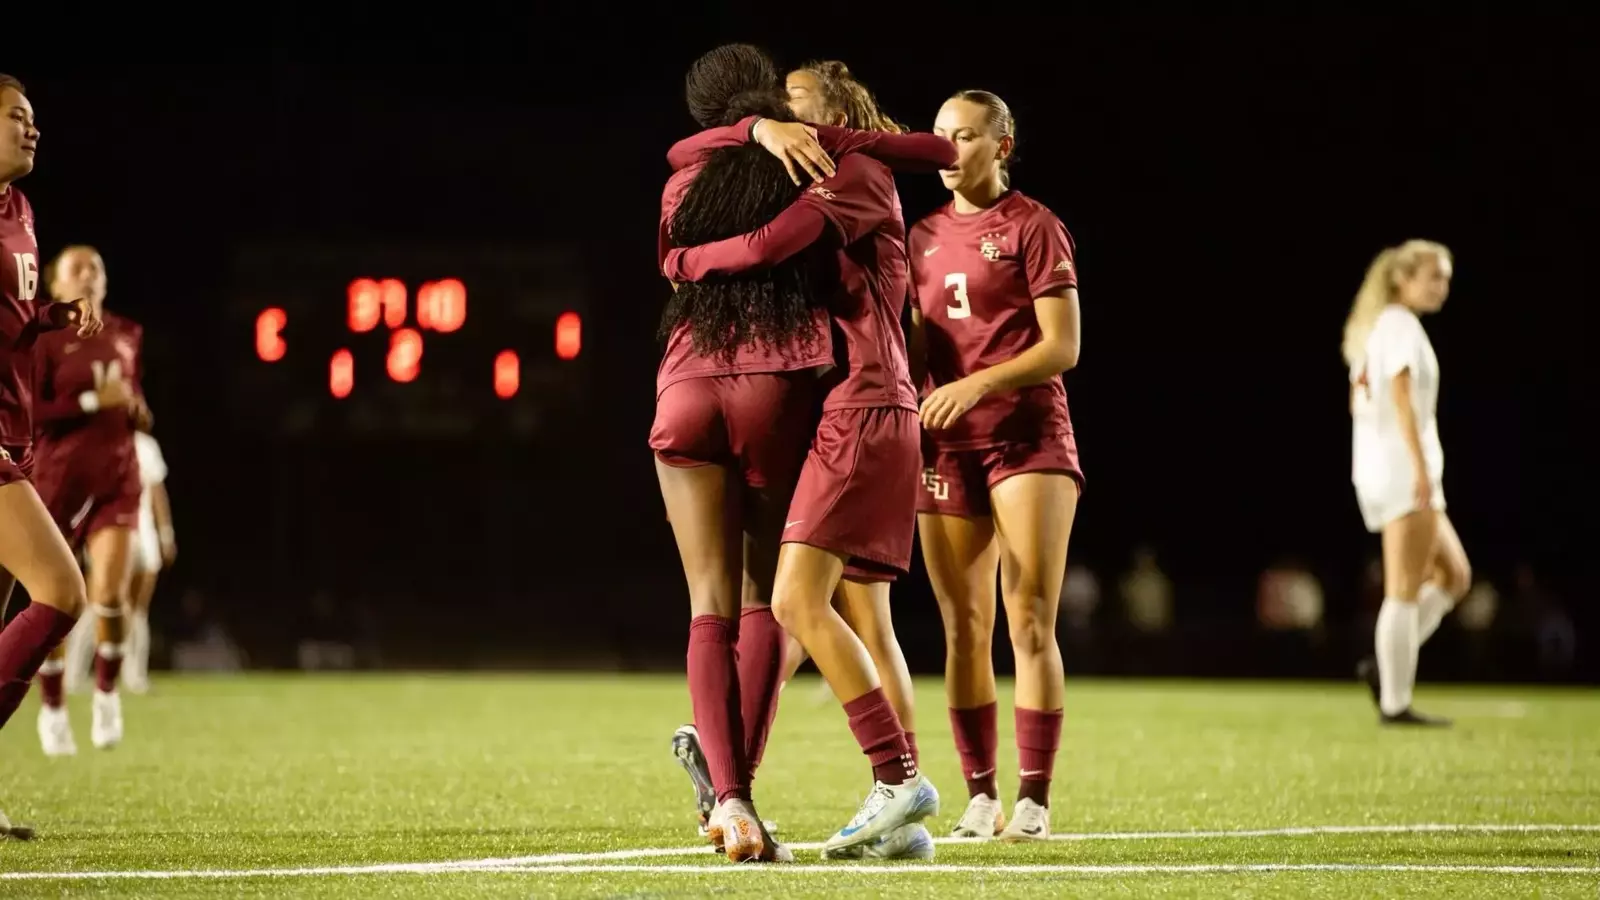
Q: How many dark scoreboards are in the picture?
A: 1